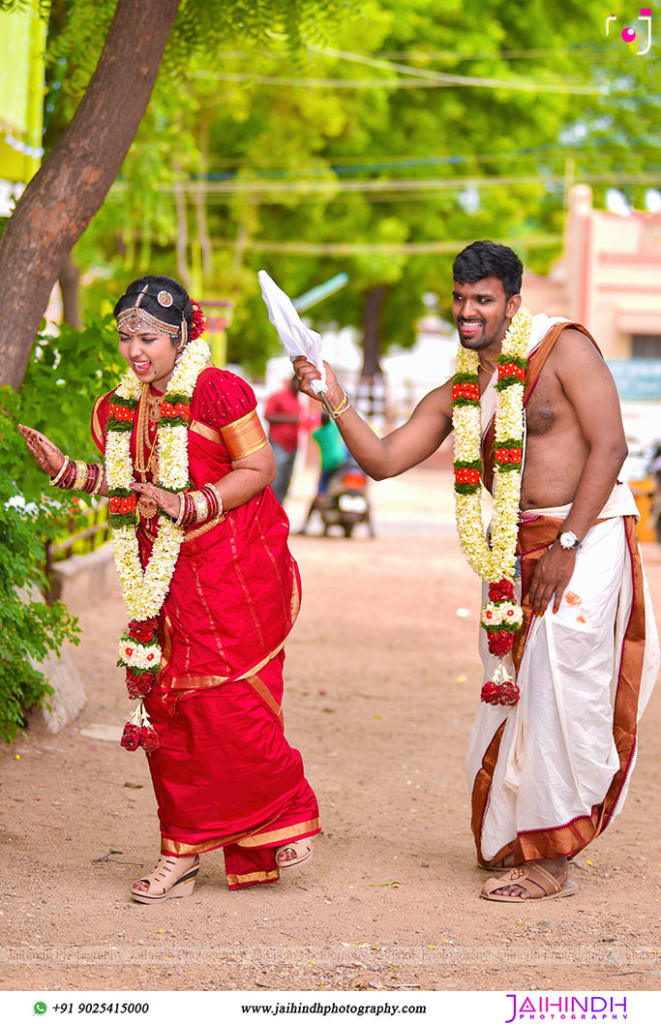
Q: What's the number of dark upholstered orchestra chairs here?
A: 0